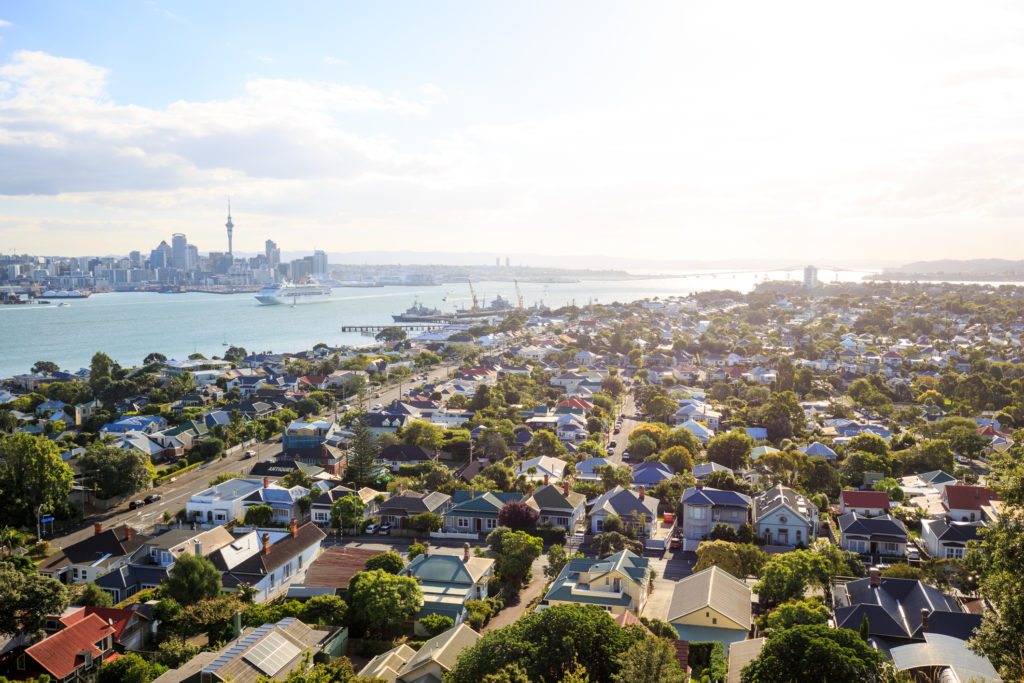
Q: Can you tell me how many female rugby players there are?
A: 0